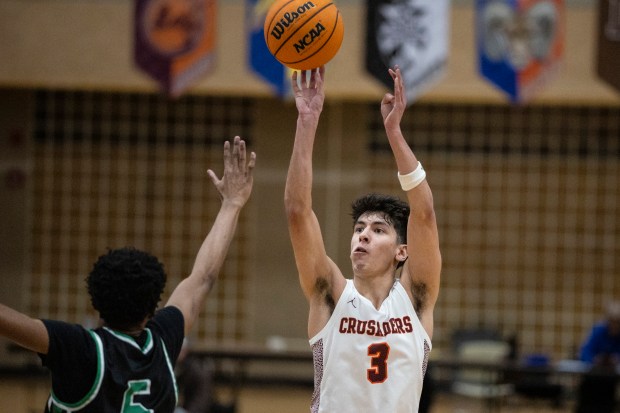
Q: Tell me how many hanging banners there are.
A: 5